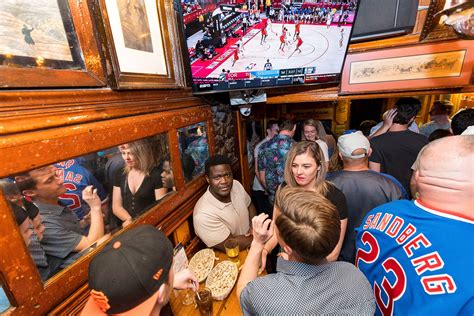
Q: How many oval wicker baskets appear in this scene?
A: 2